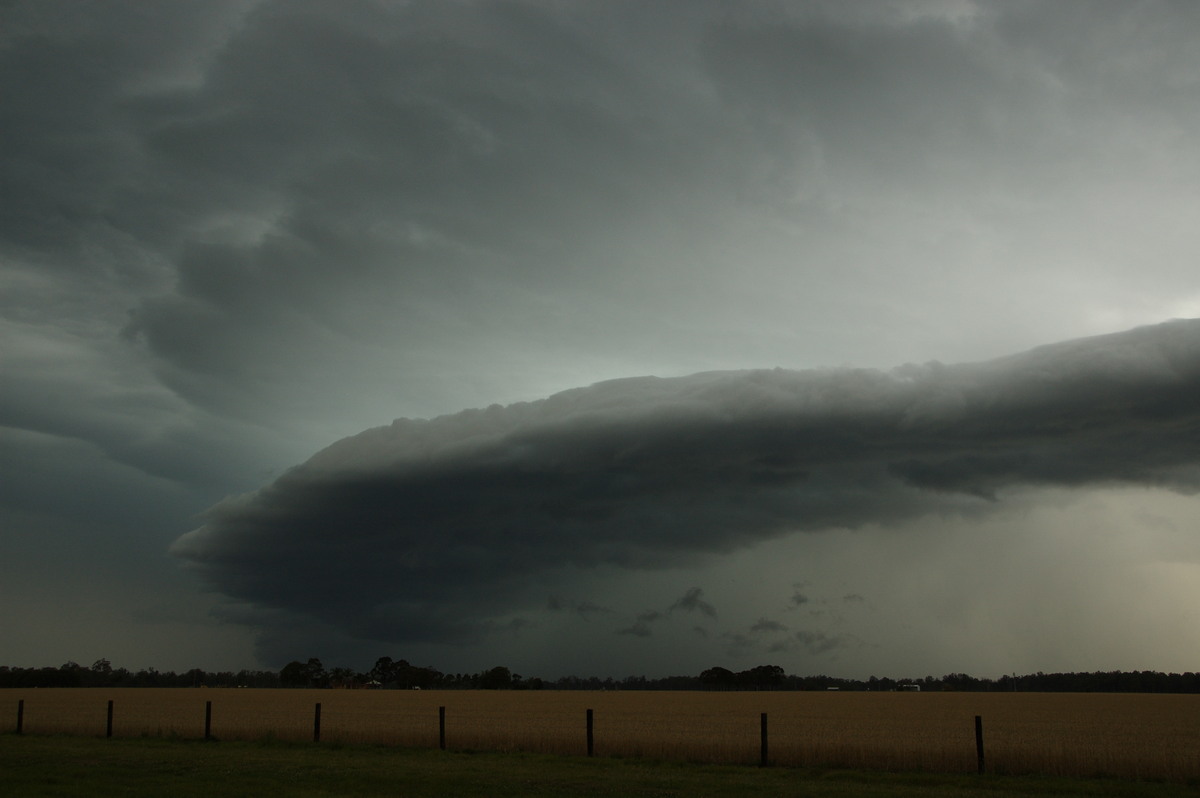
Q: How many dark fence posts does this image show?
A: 8